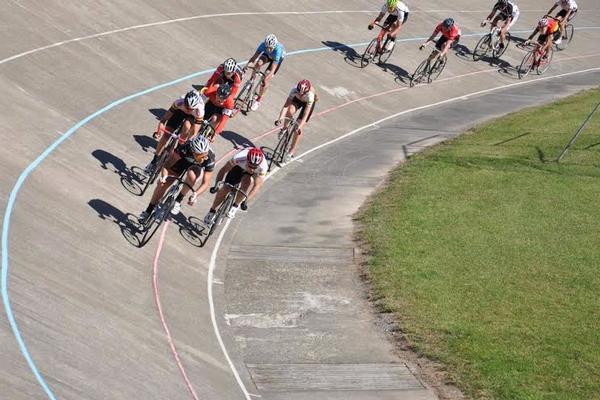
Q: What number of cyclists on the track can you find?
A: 12